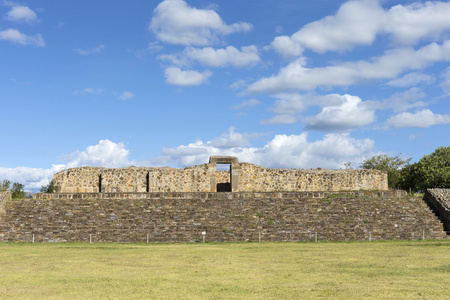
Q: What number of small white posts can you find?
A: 8